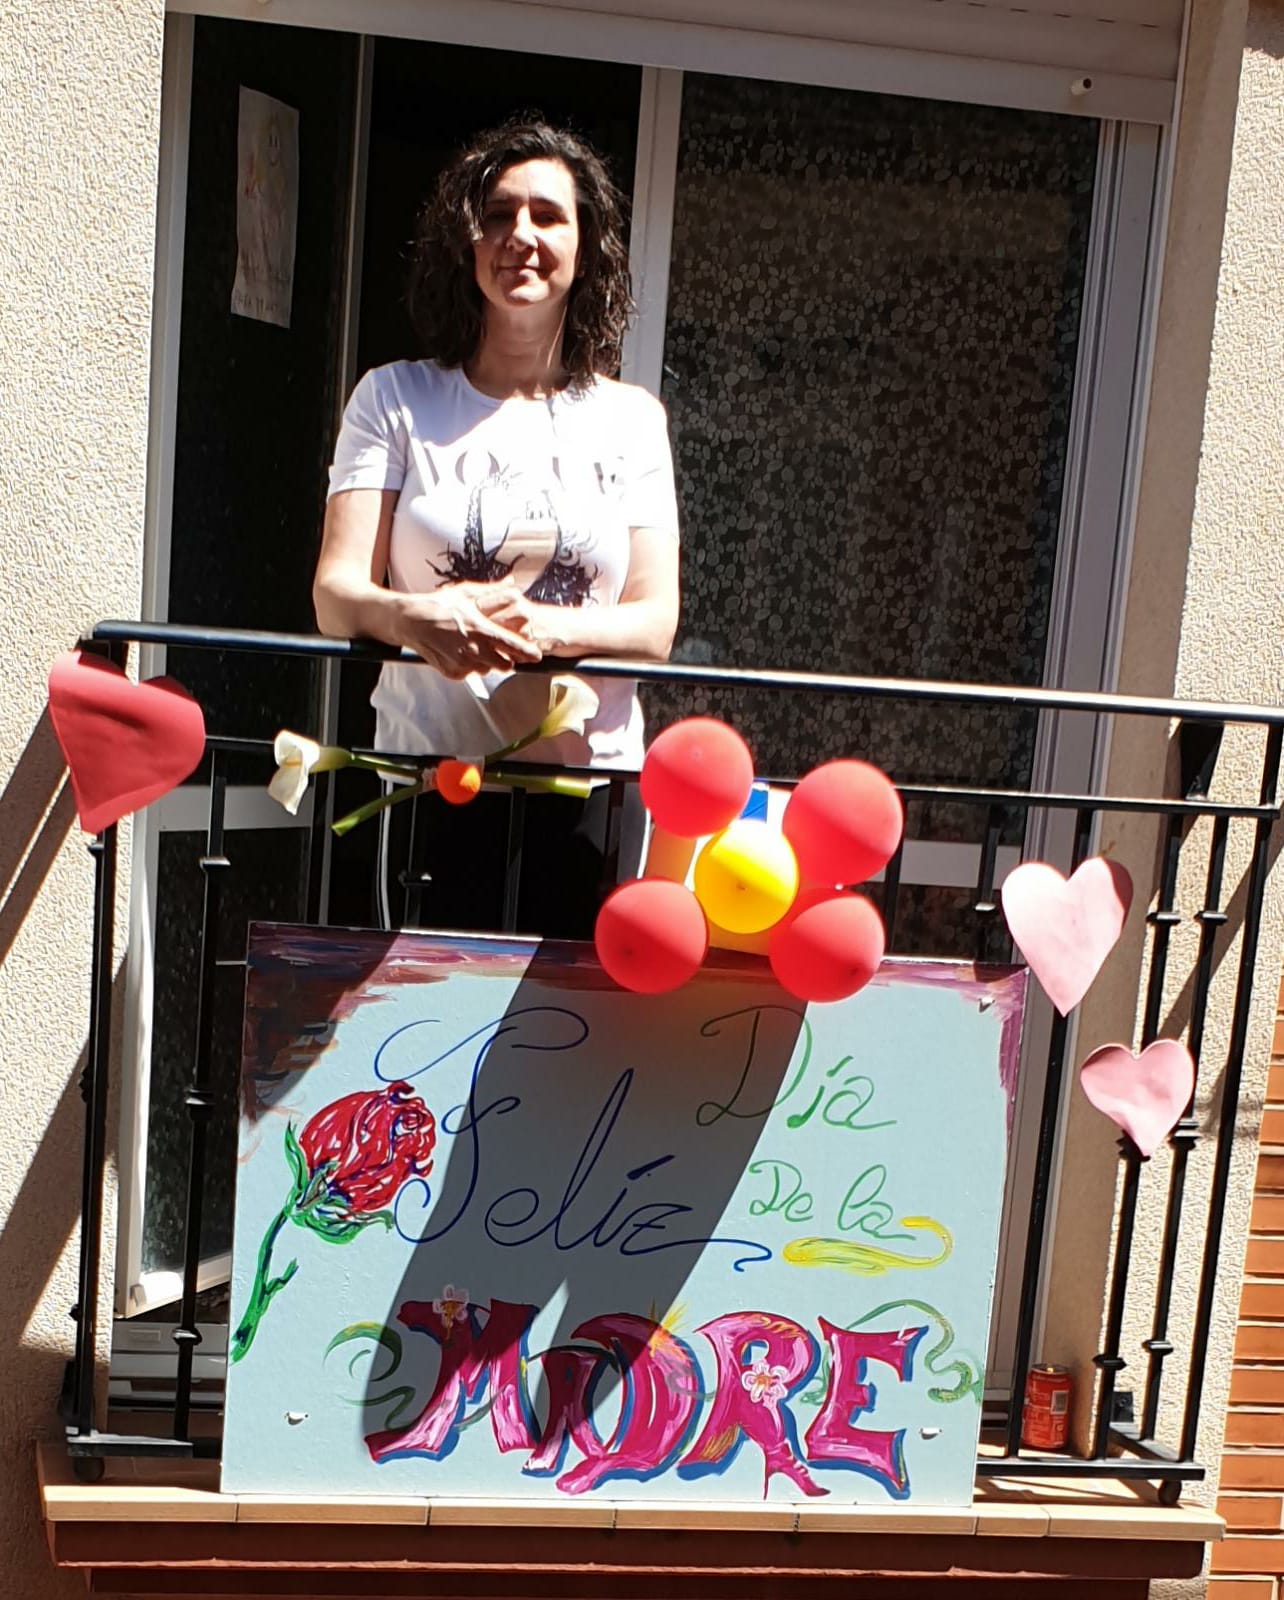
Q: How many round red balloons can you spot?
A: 4